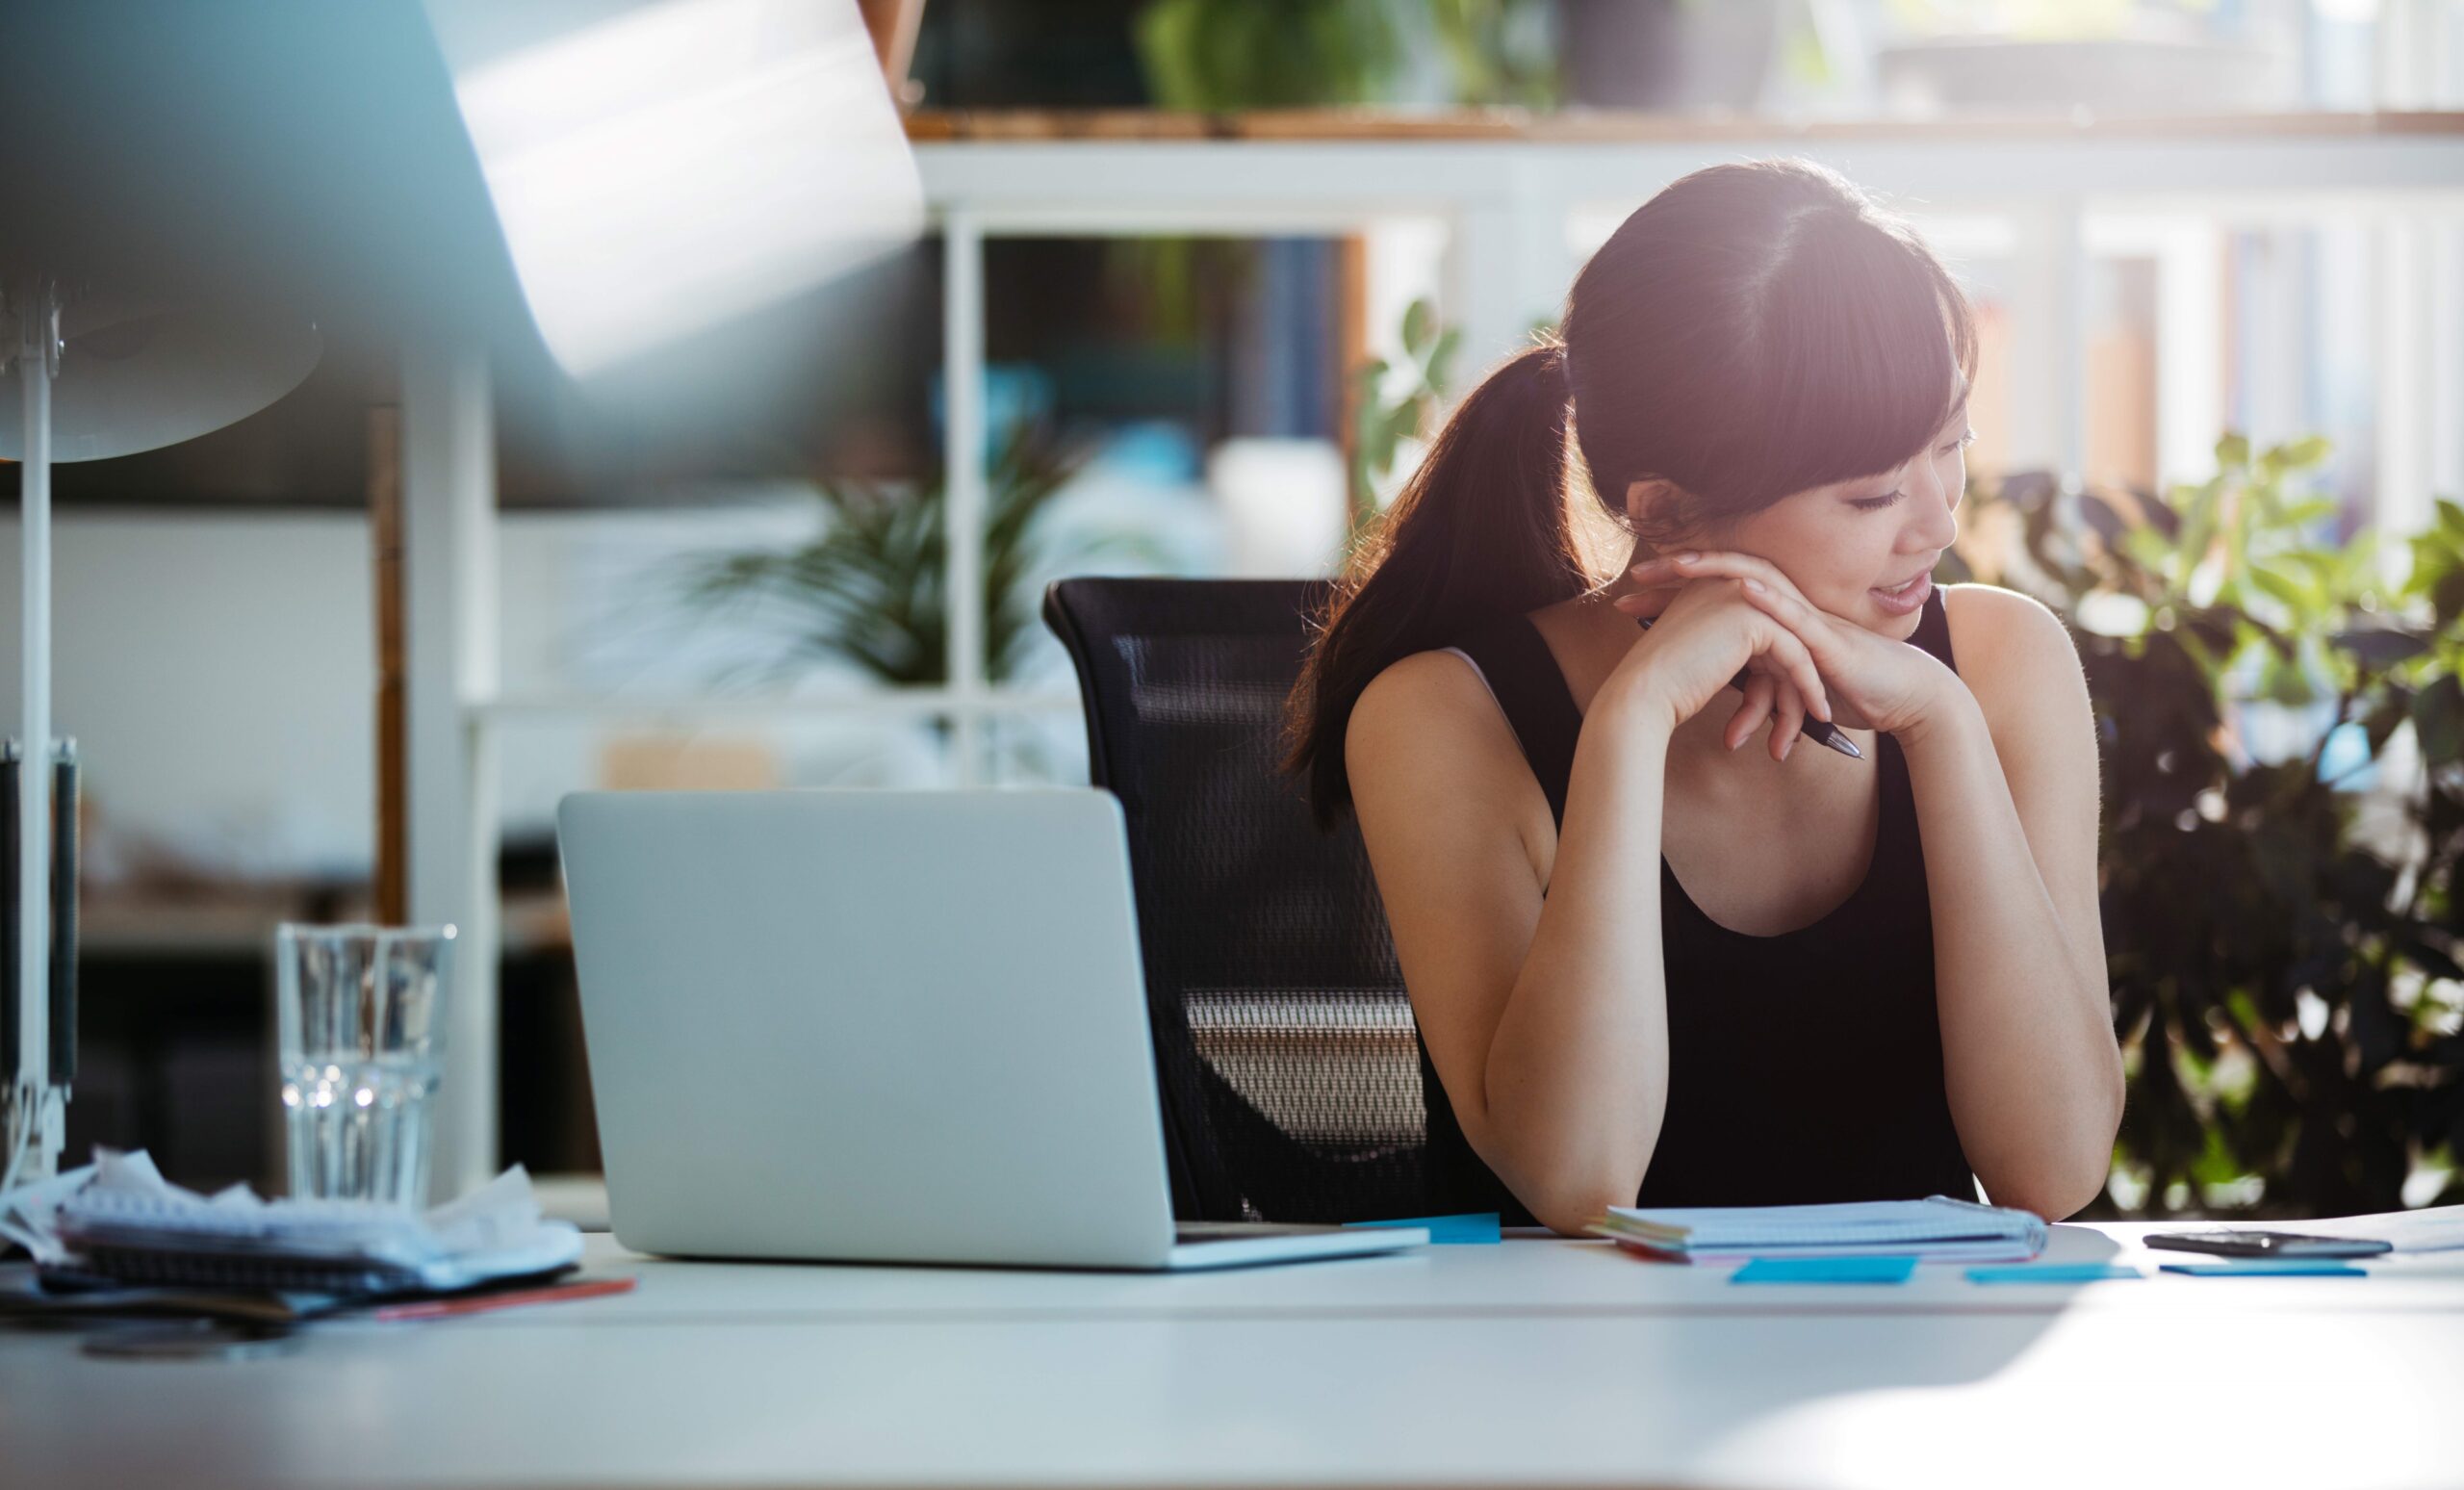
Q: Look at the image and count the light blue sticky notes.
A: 4